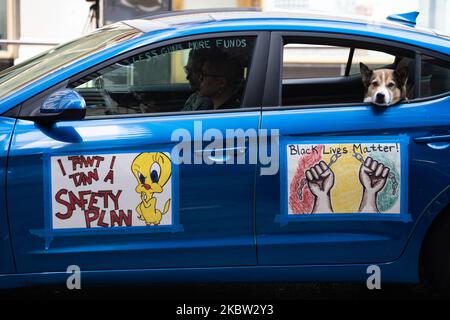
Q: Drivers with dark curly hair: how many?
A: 1